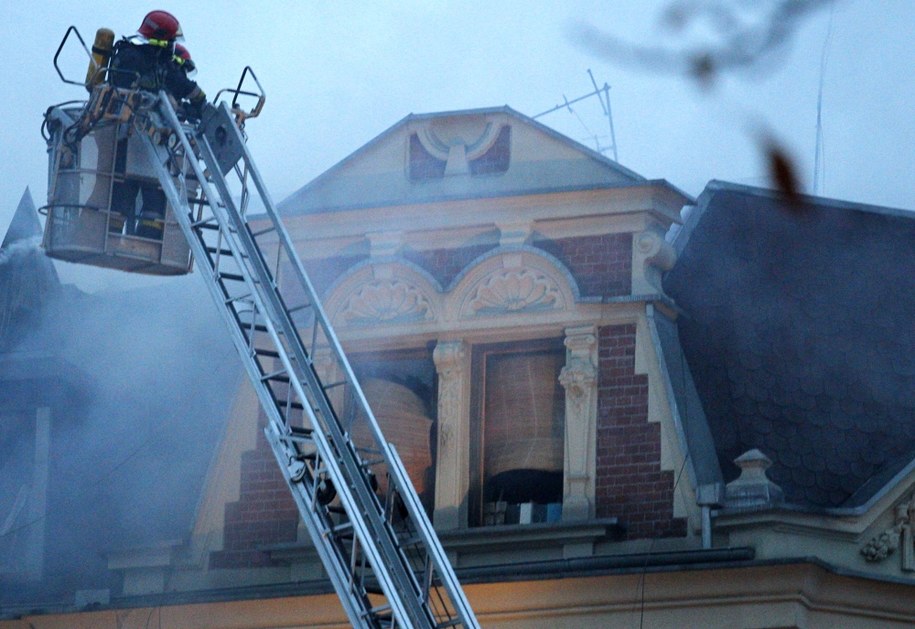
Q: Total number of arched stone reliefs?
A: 2